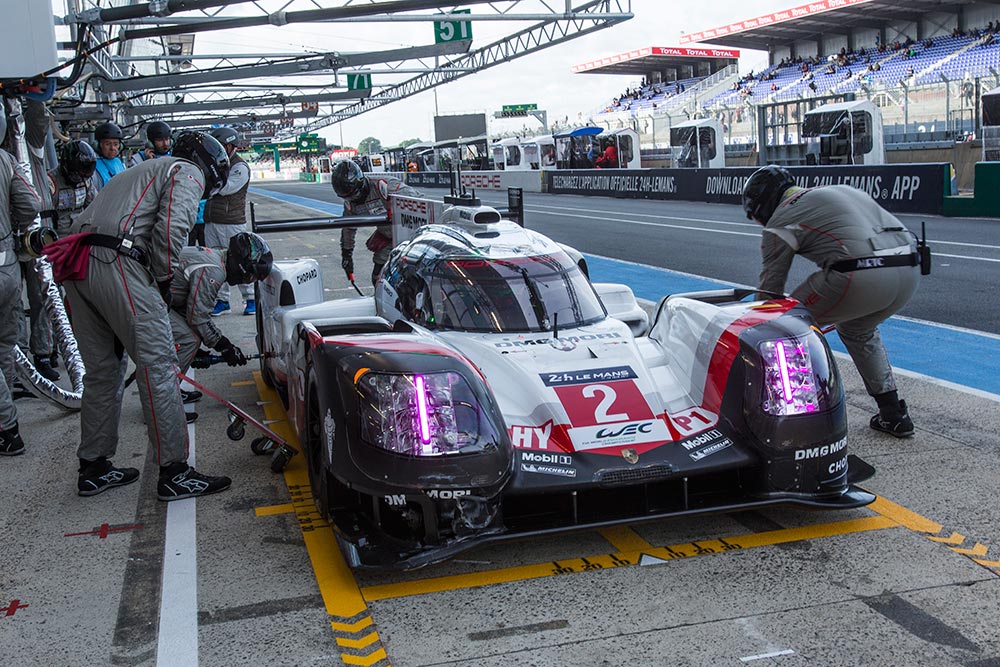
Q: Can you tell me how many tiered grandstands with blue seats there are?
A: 2